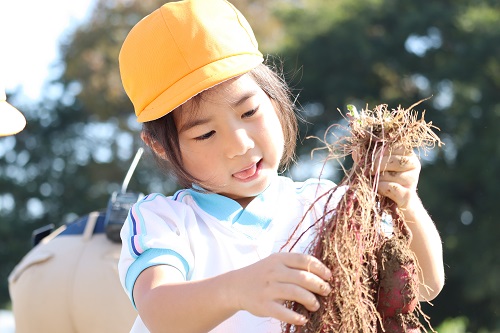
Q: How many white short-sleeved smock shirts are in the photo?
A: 1